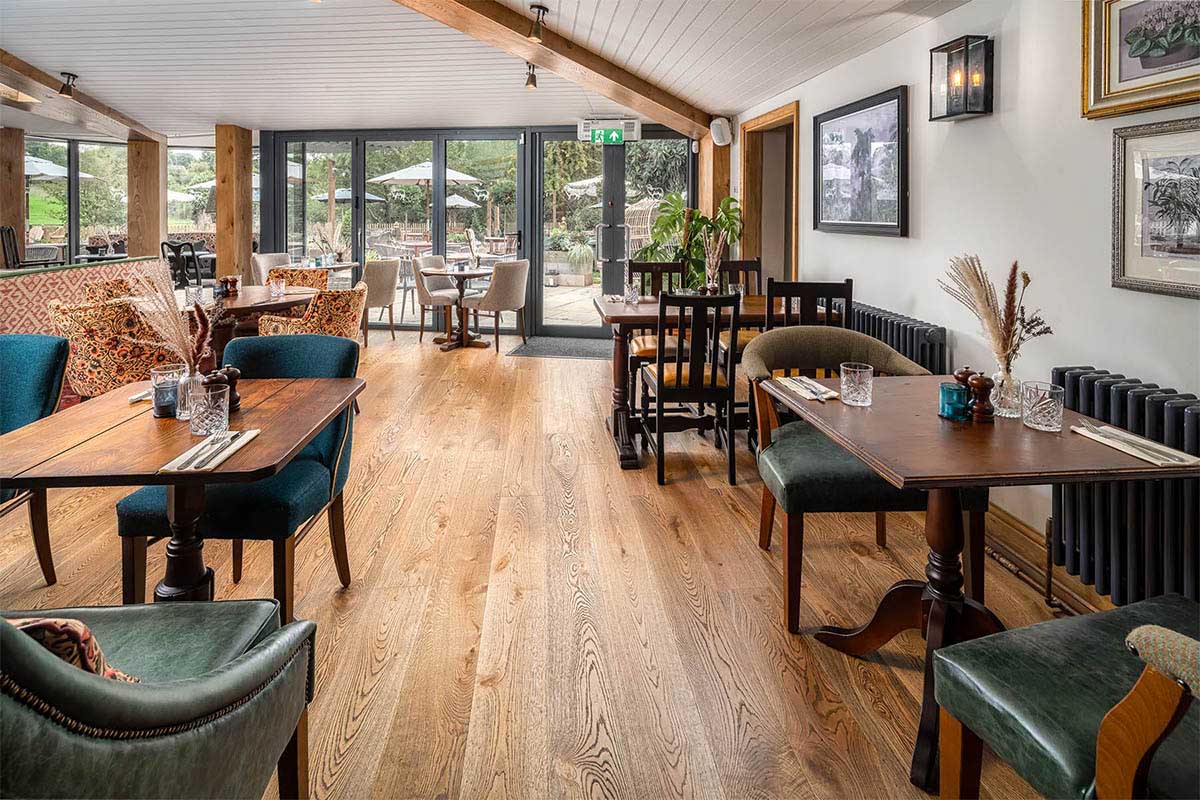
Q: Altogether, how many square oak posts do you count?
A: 4